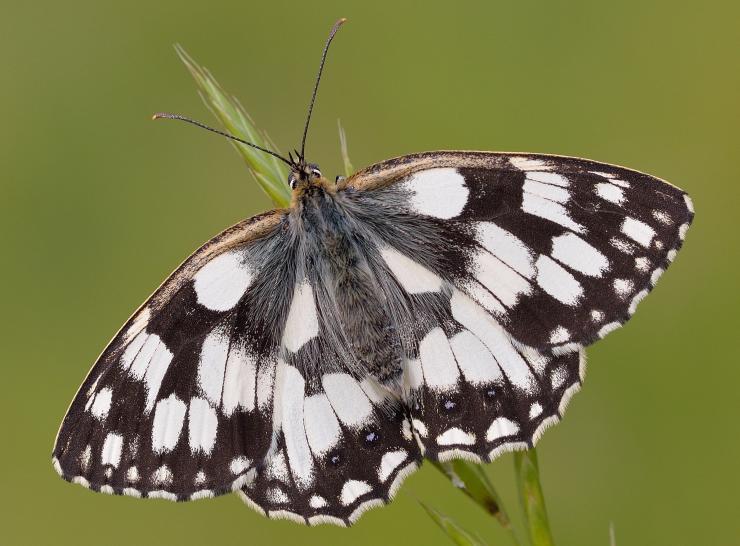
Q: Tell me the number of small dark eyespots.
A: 4